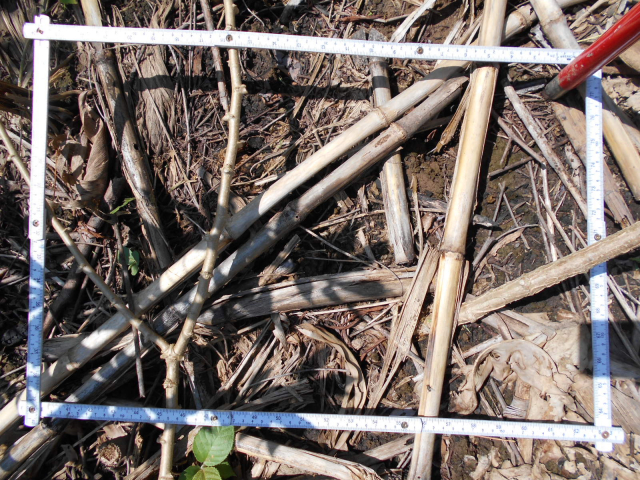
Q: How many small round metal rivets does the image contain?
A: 9